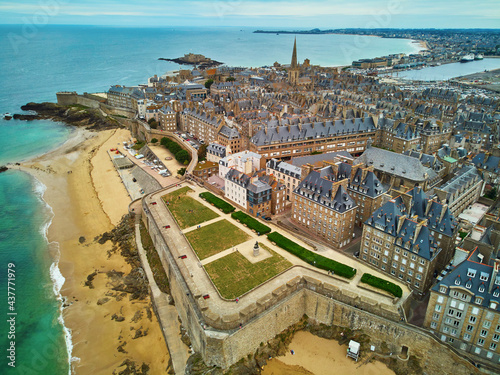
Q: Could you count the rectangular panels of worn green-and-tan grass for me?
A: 3